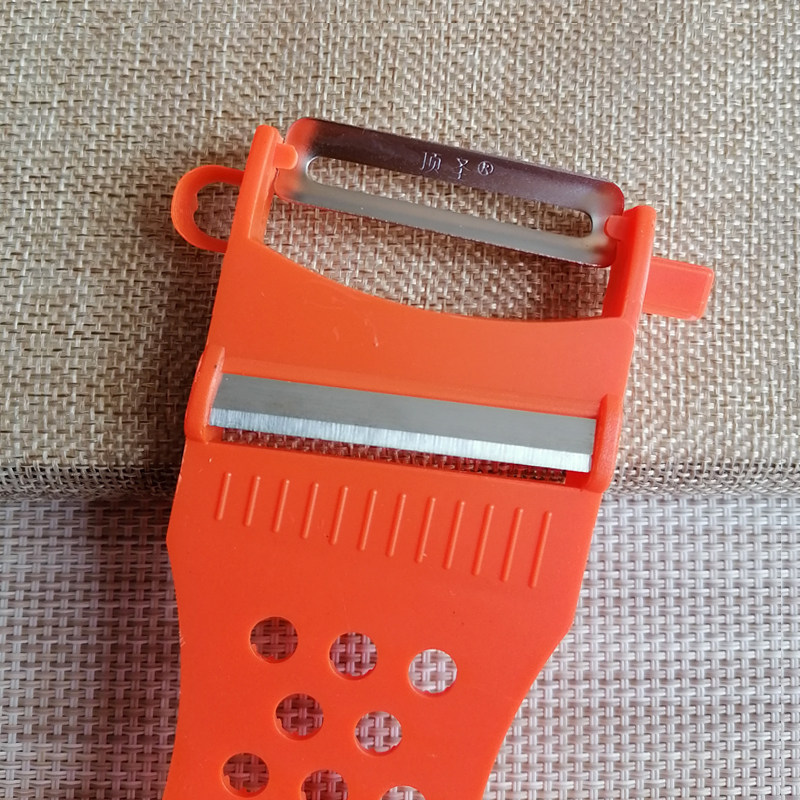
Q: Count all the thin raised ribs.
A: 12